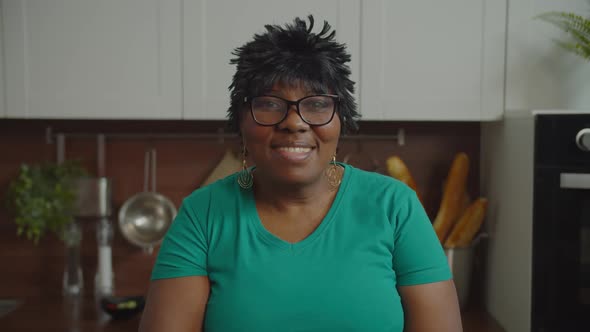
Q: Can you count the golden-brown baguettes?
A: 3